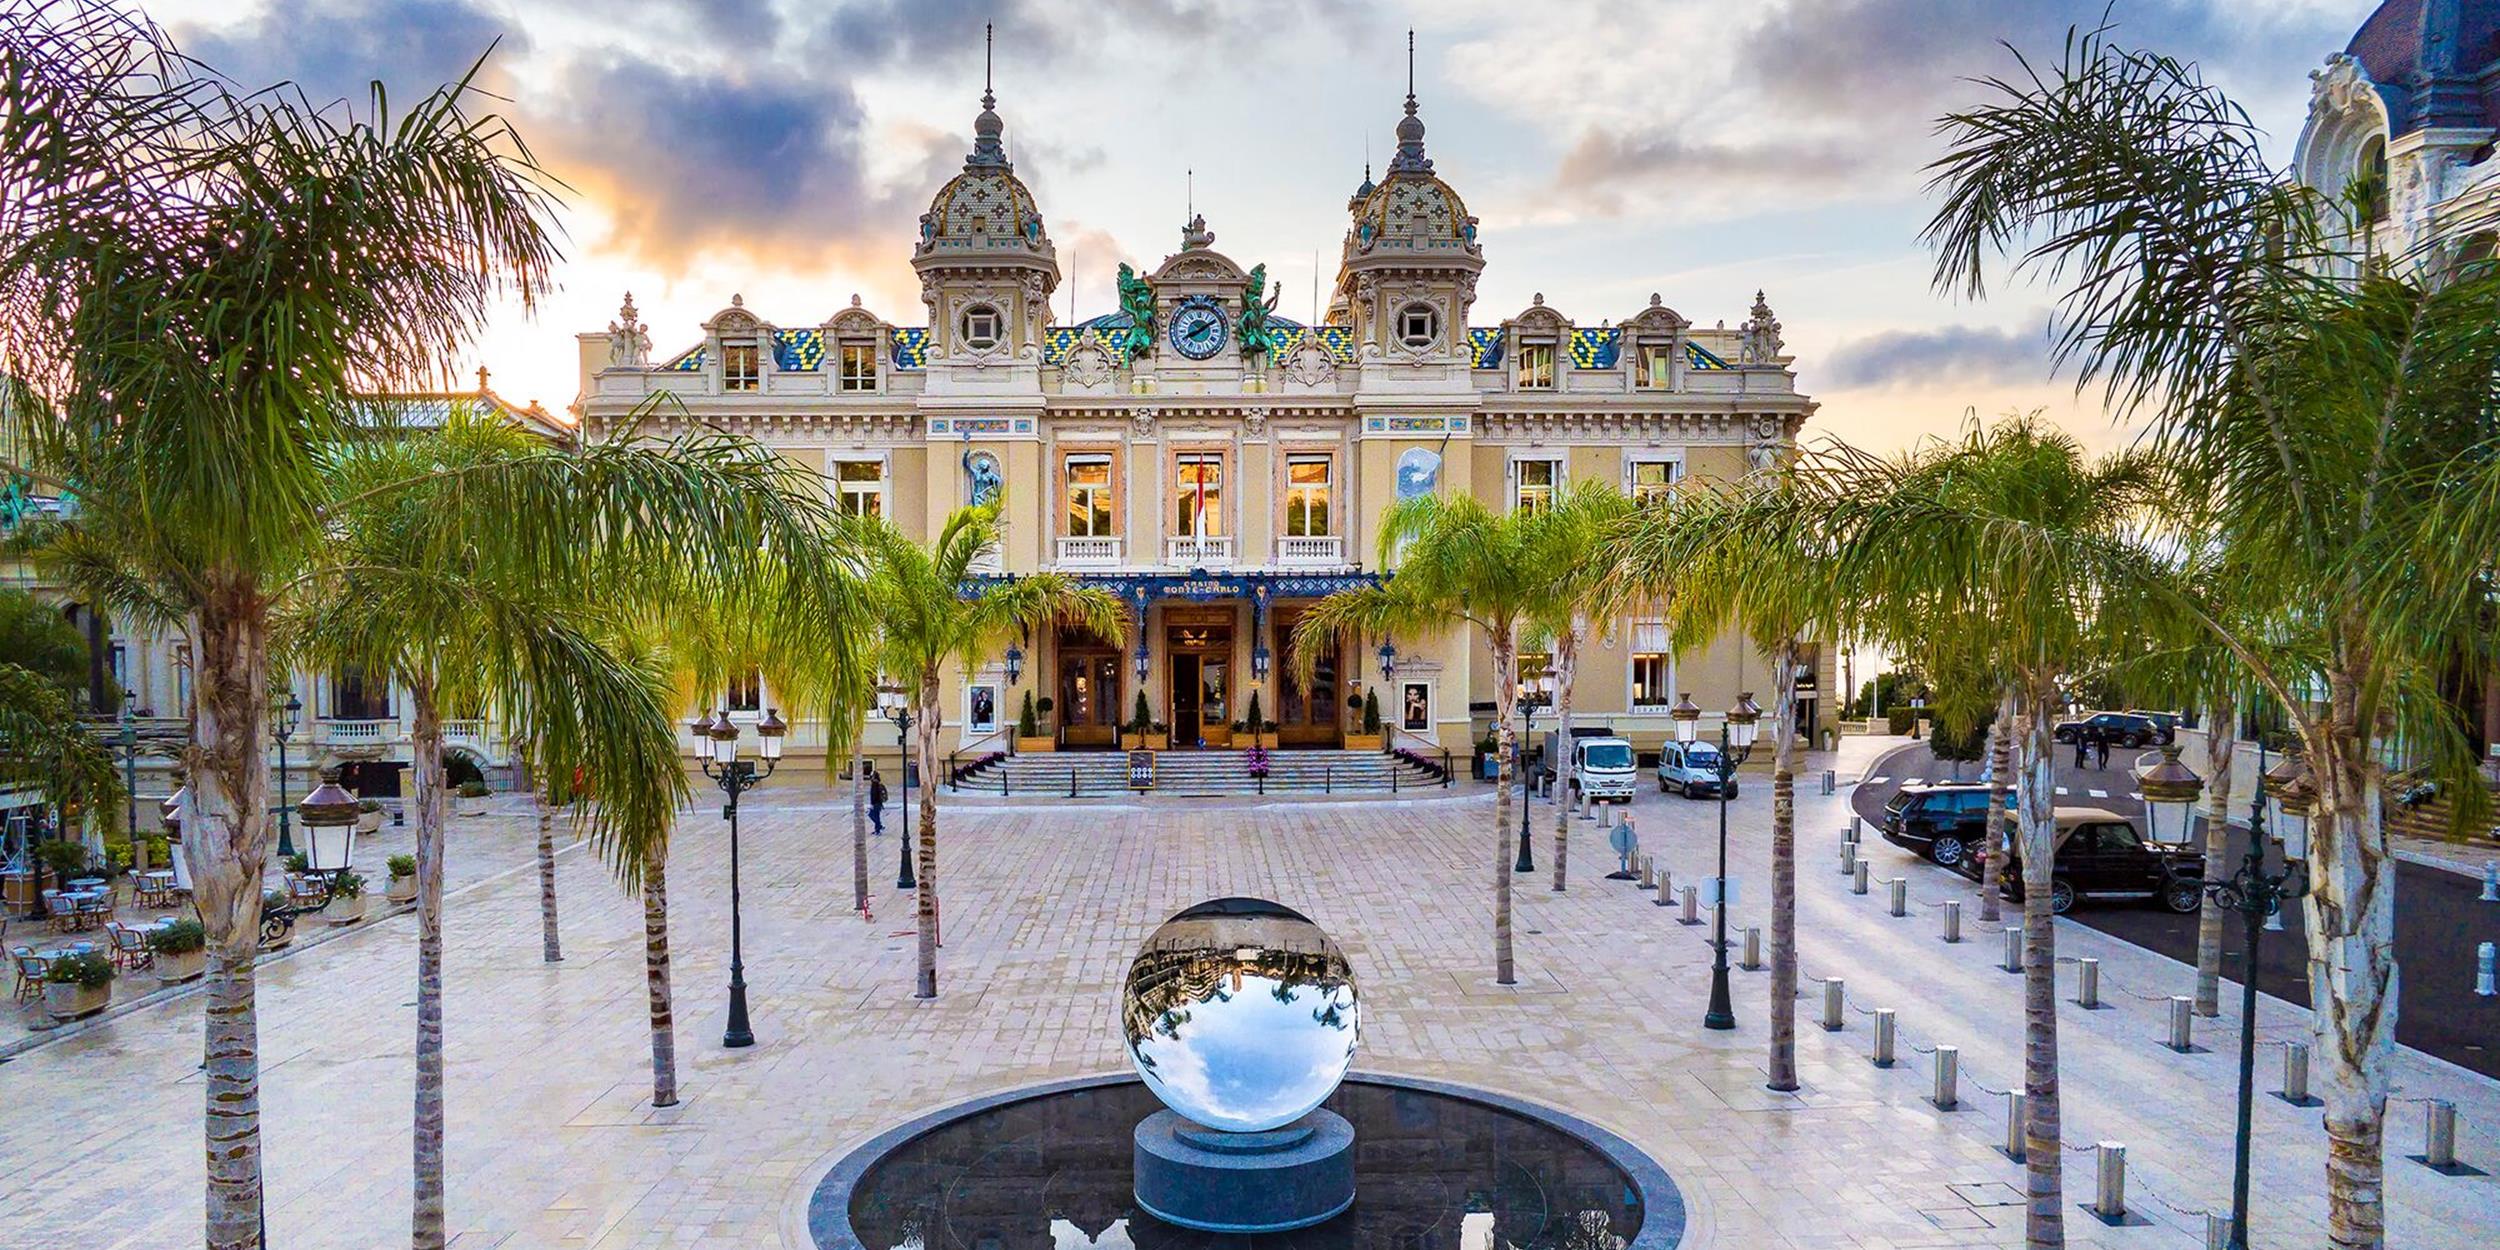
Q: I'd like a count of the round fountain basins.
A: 1